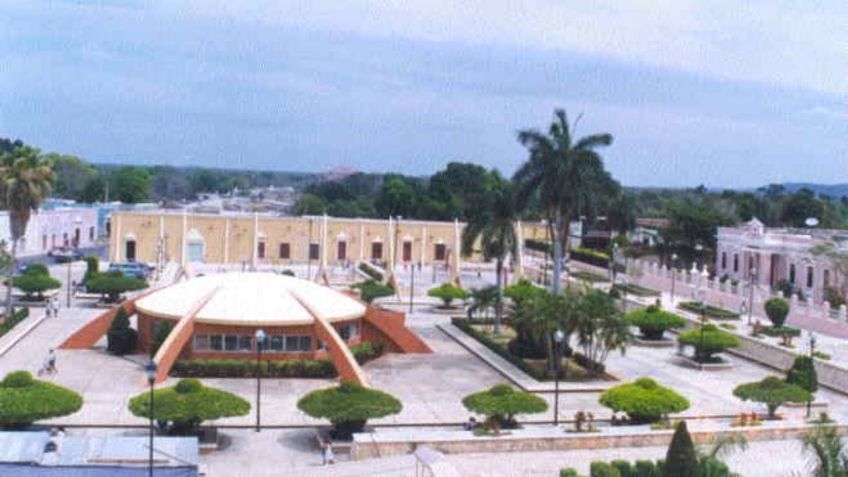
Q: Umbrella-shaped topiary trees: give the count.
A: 13